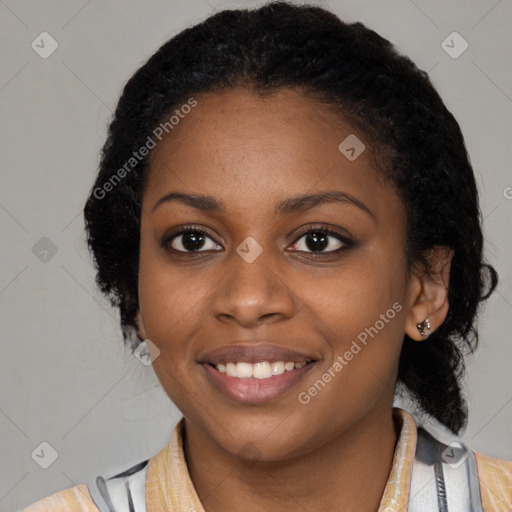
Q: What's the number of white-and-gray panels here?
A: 2